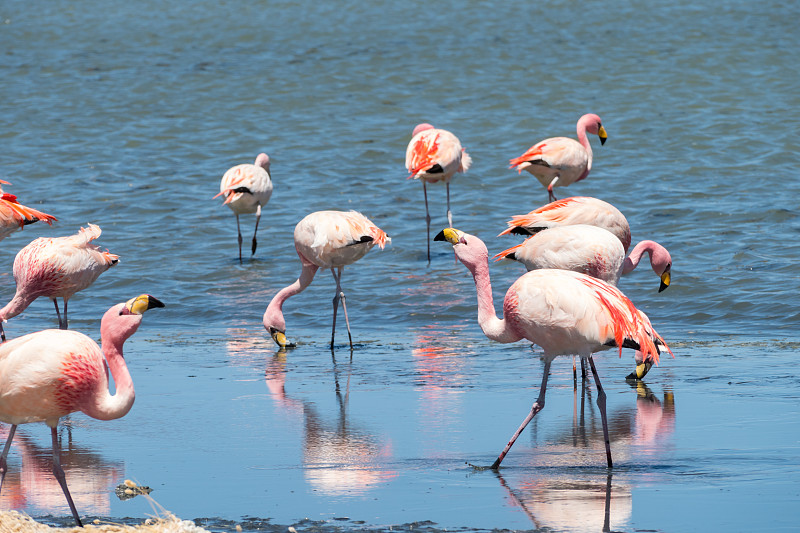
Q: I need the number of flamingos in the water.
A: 10